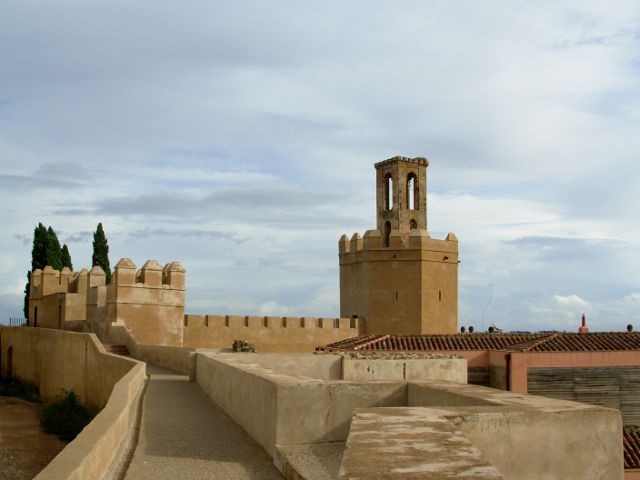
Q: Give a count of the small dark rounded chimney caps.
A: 4